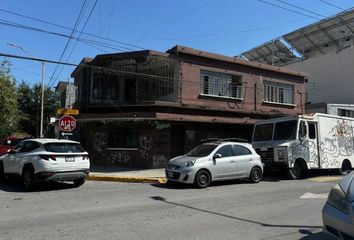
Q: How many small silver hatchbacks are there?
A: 1